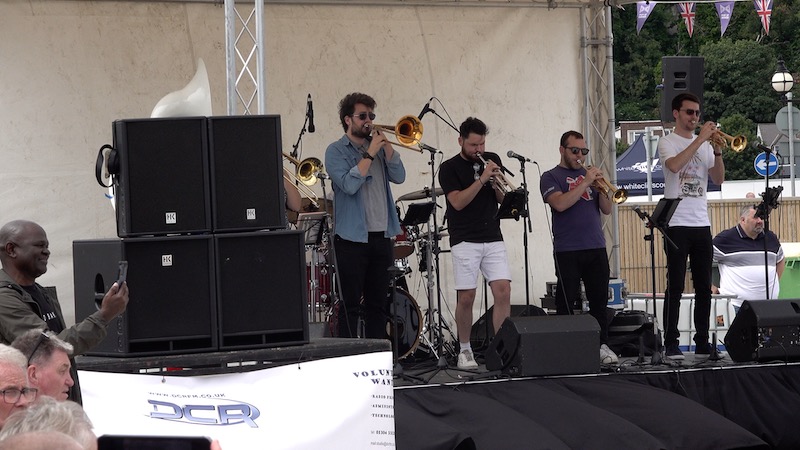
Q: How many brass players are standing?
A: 4